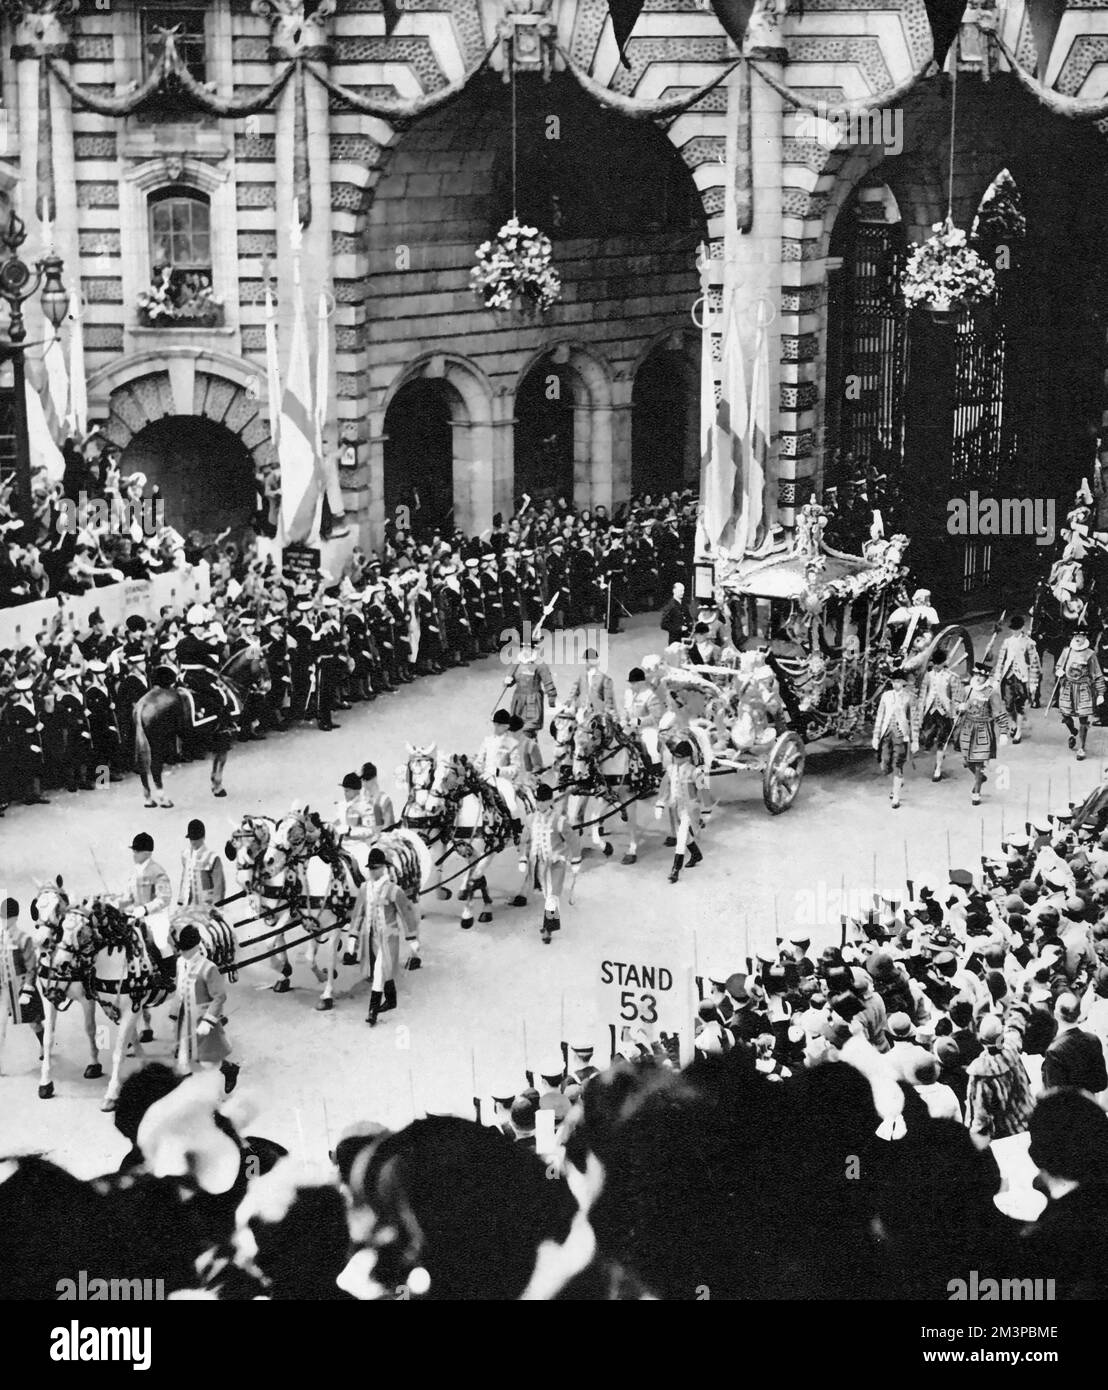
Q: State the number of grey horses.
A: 8